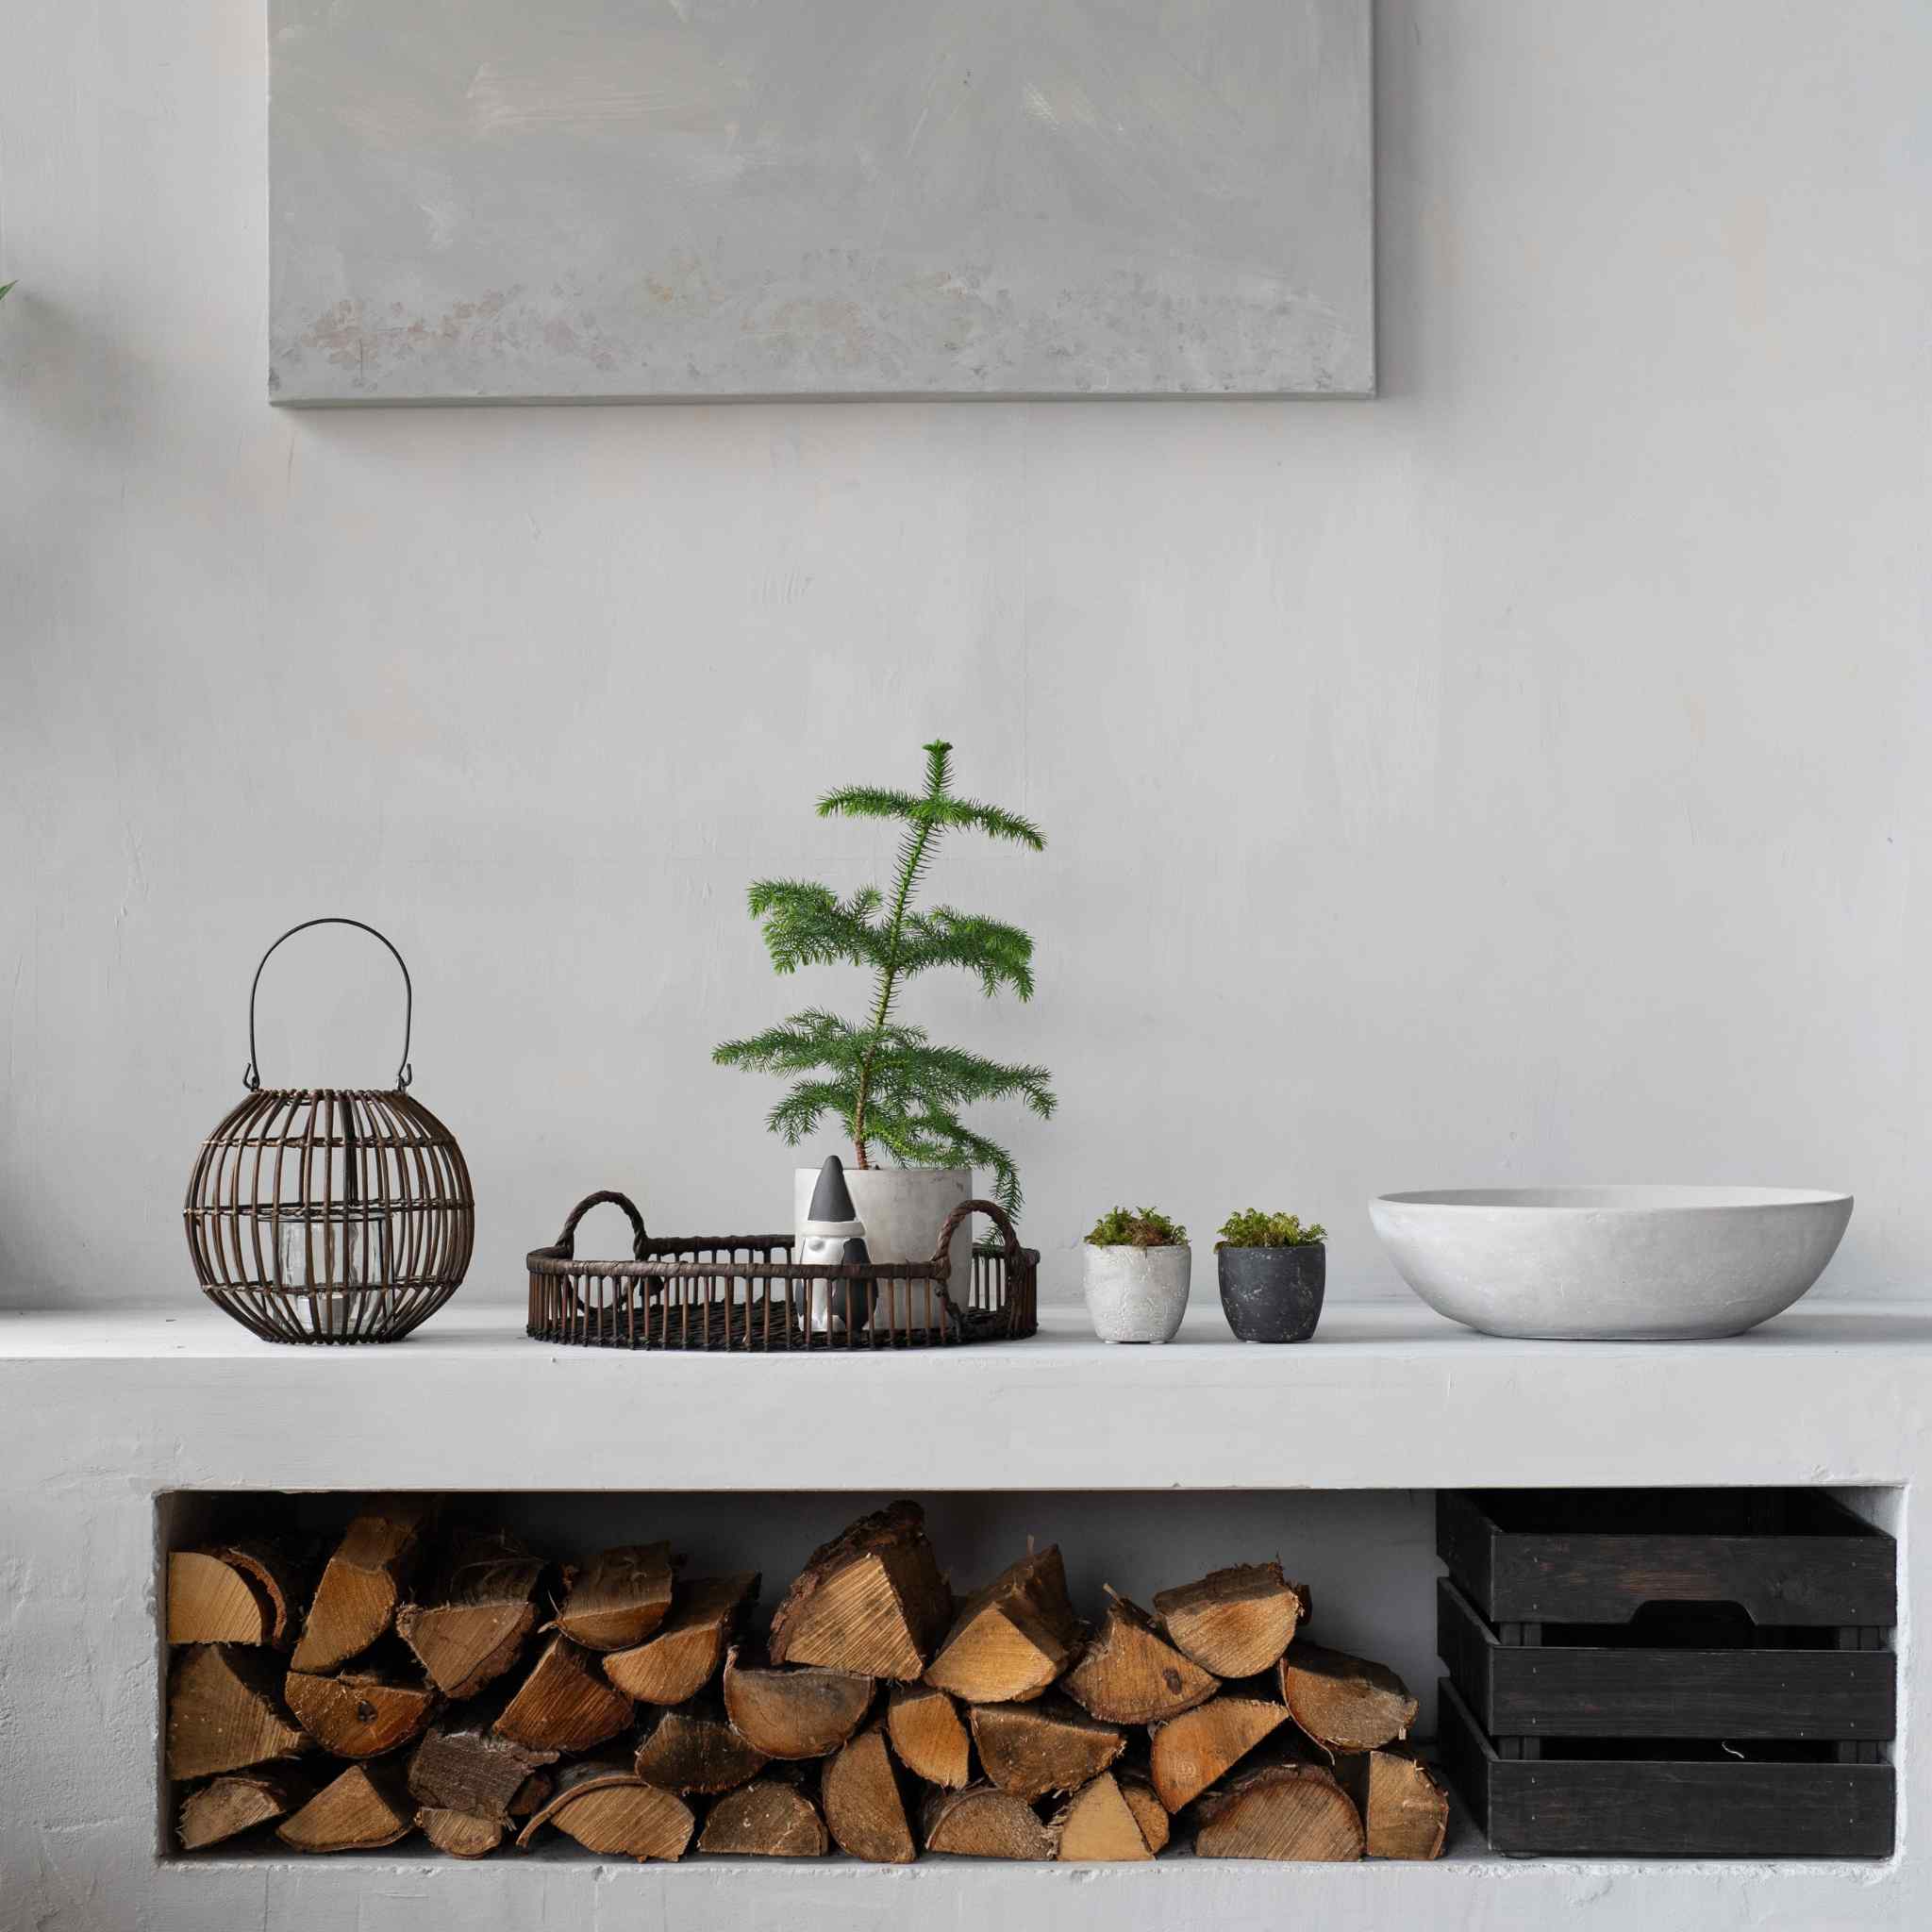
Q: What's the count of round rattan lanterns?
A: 1